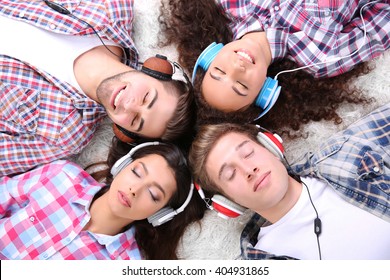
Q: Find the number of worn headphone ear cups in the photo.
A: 8